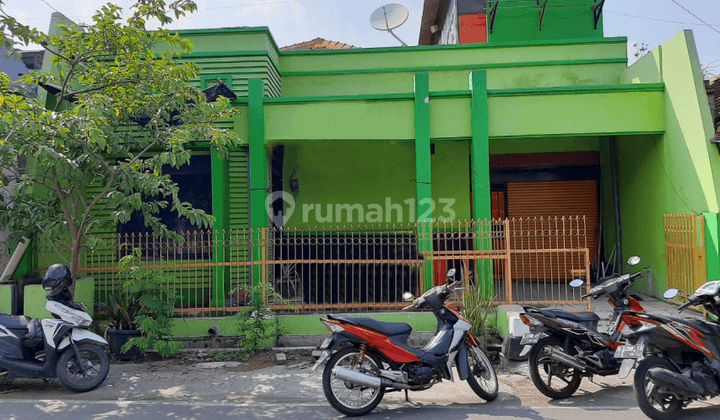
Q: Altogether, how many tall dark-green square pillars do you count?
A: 3